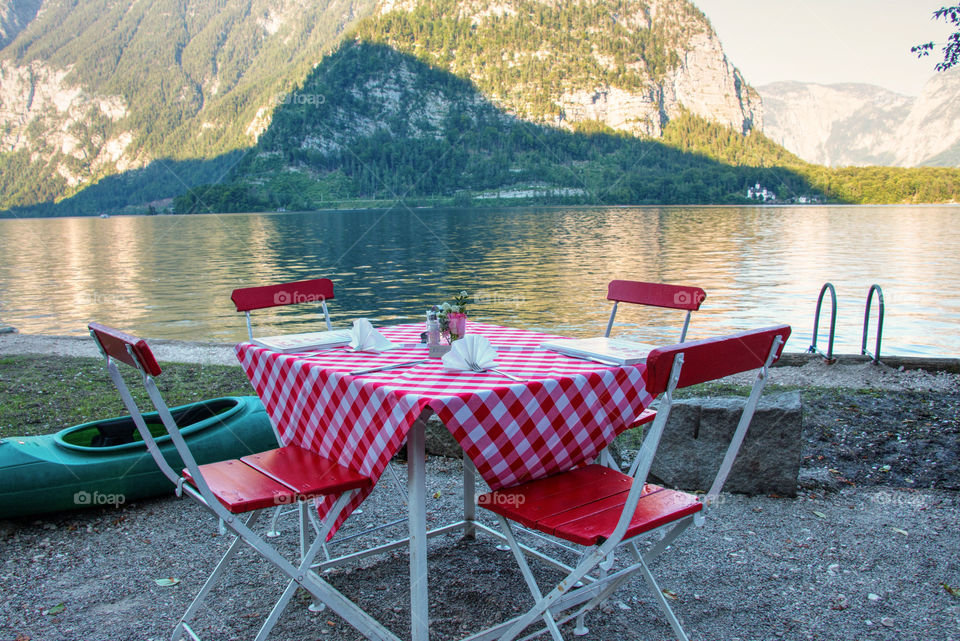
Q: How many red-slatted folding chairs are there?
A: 4